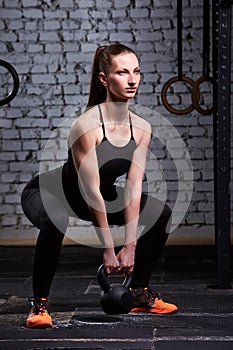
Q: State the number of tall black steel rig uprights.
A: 1